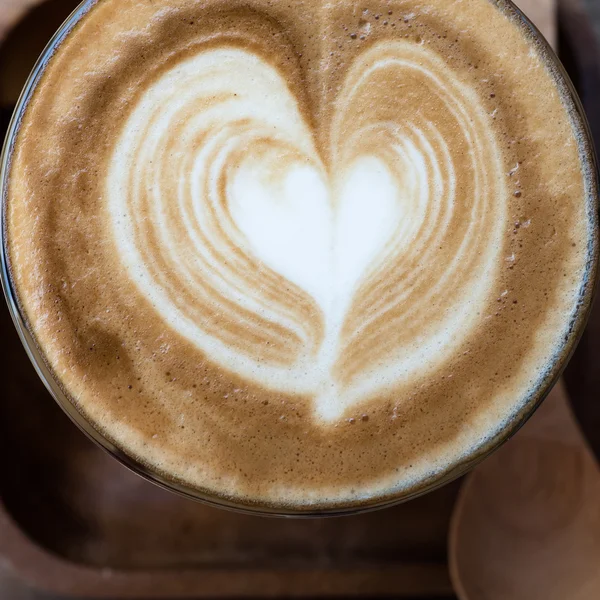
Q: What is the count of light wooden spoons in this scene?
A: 1